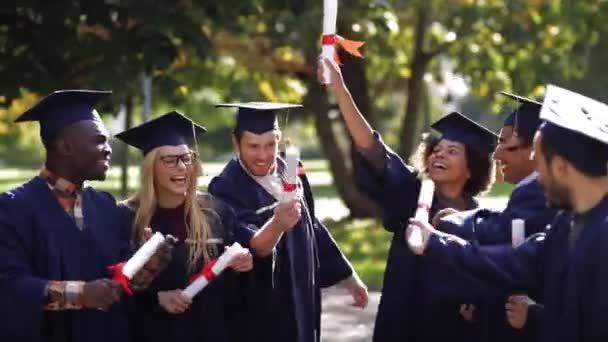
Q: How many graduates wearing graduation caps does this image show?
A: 6